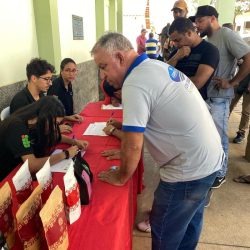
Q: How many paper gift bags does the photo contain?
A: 6